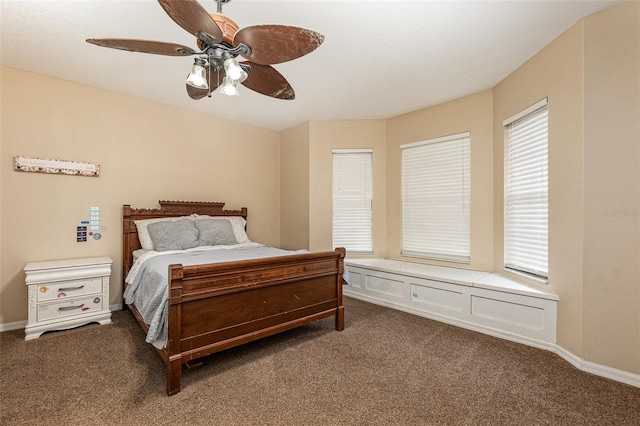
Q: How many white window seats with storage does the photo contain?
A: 1